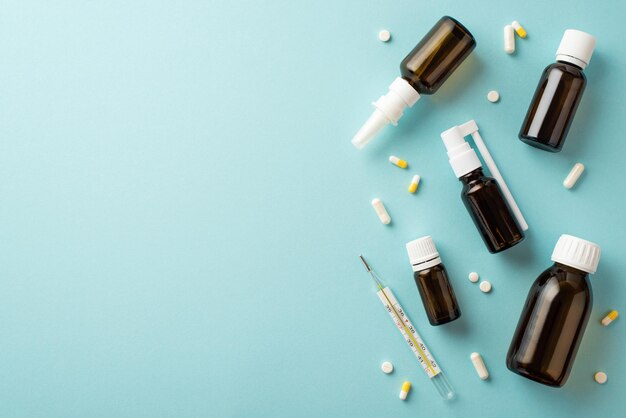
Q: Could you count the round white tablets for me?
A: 6